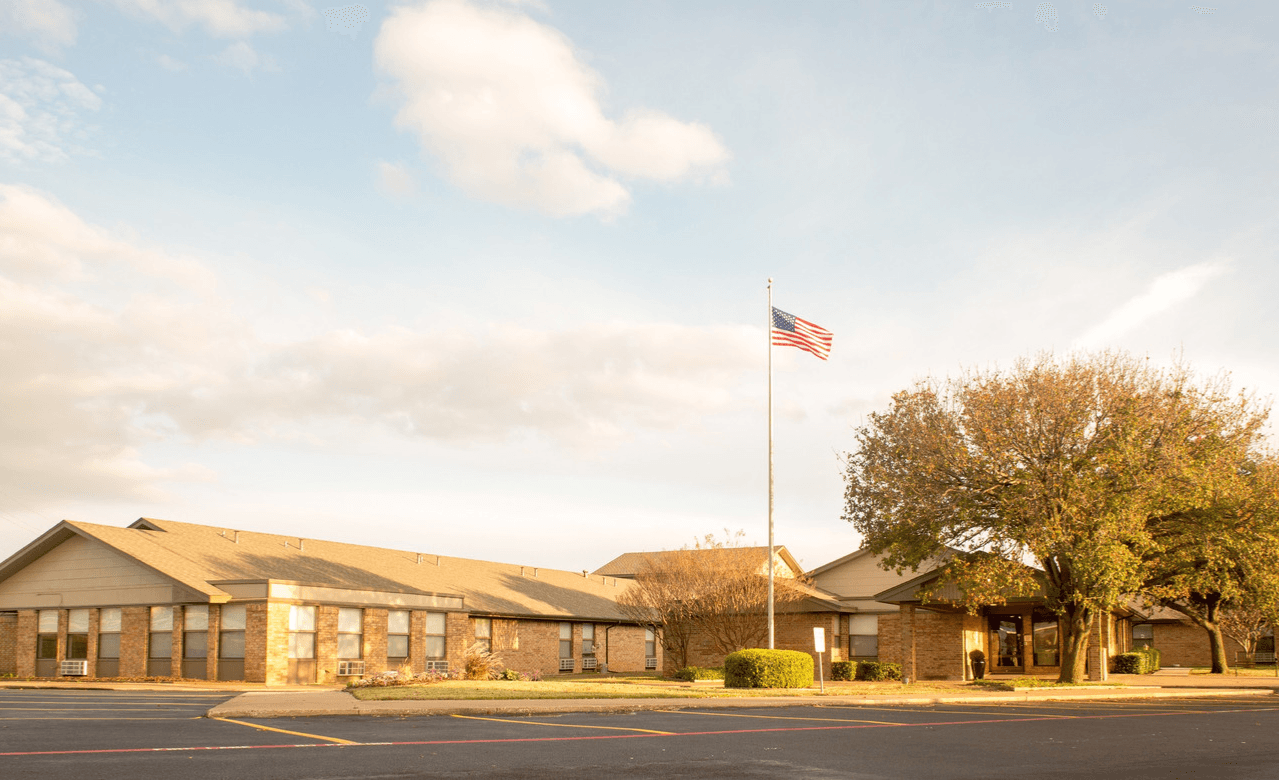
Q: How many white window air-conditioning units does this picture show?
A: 6